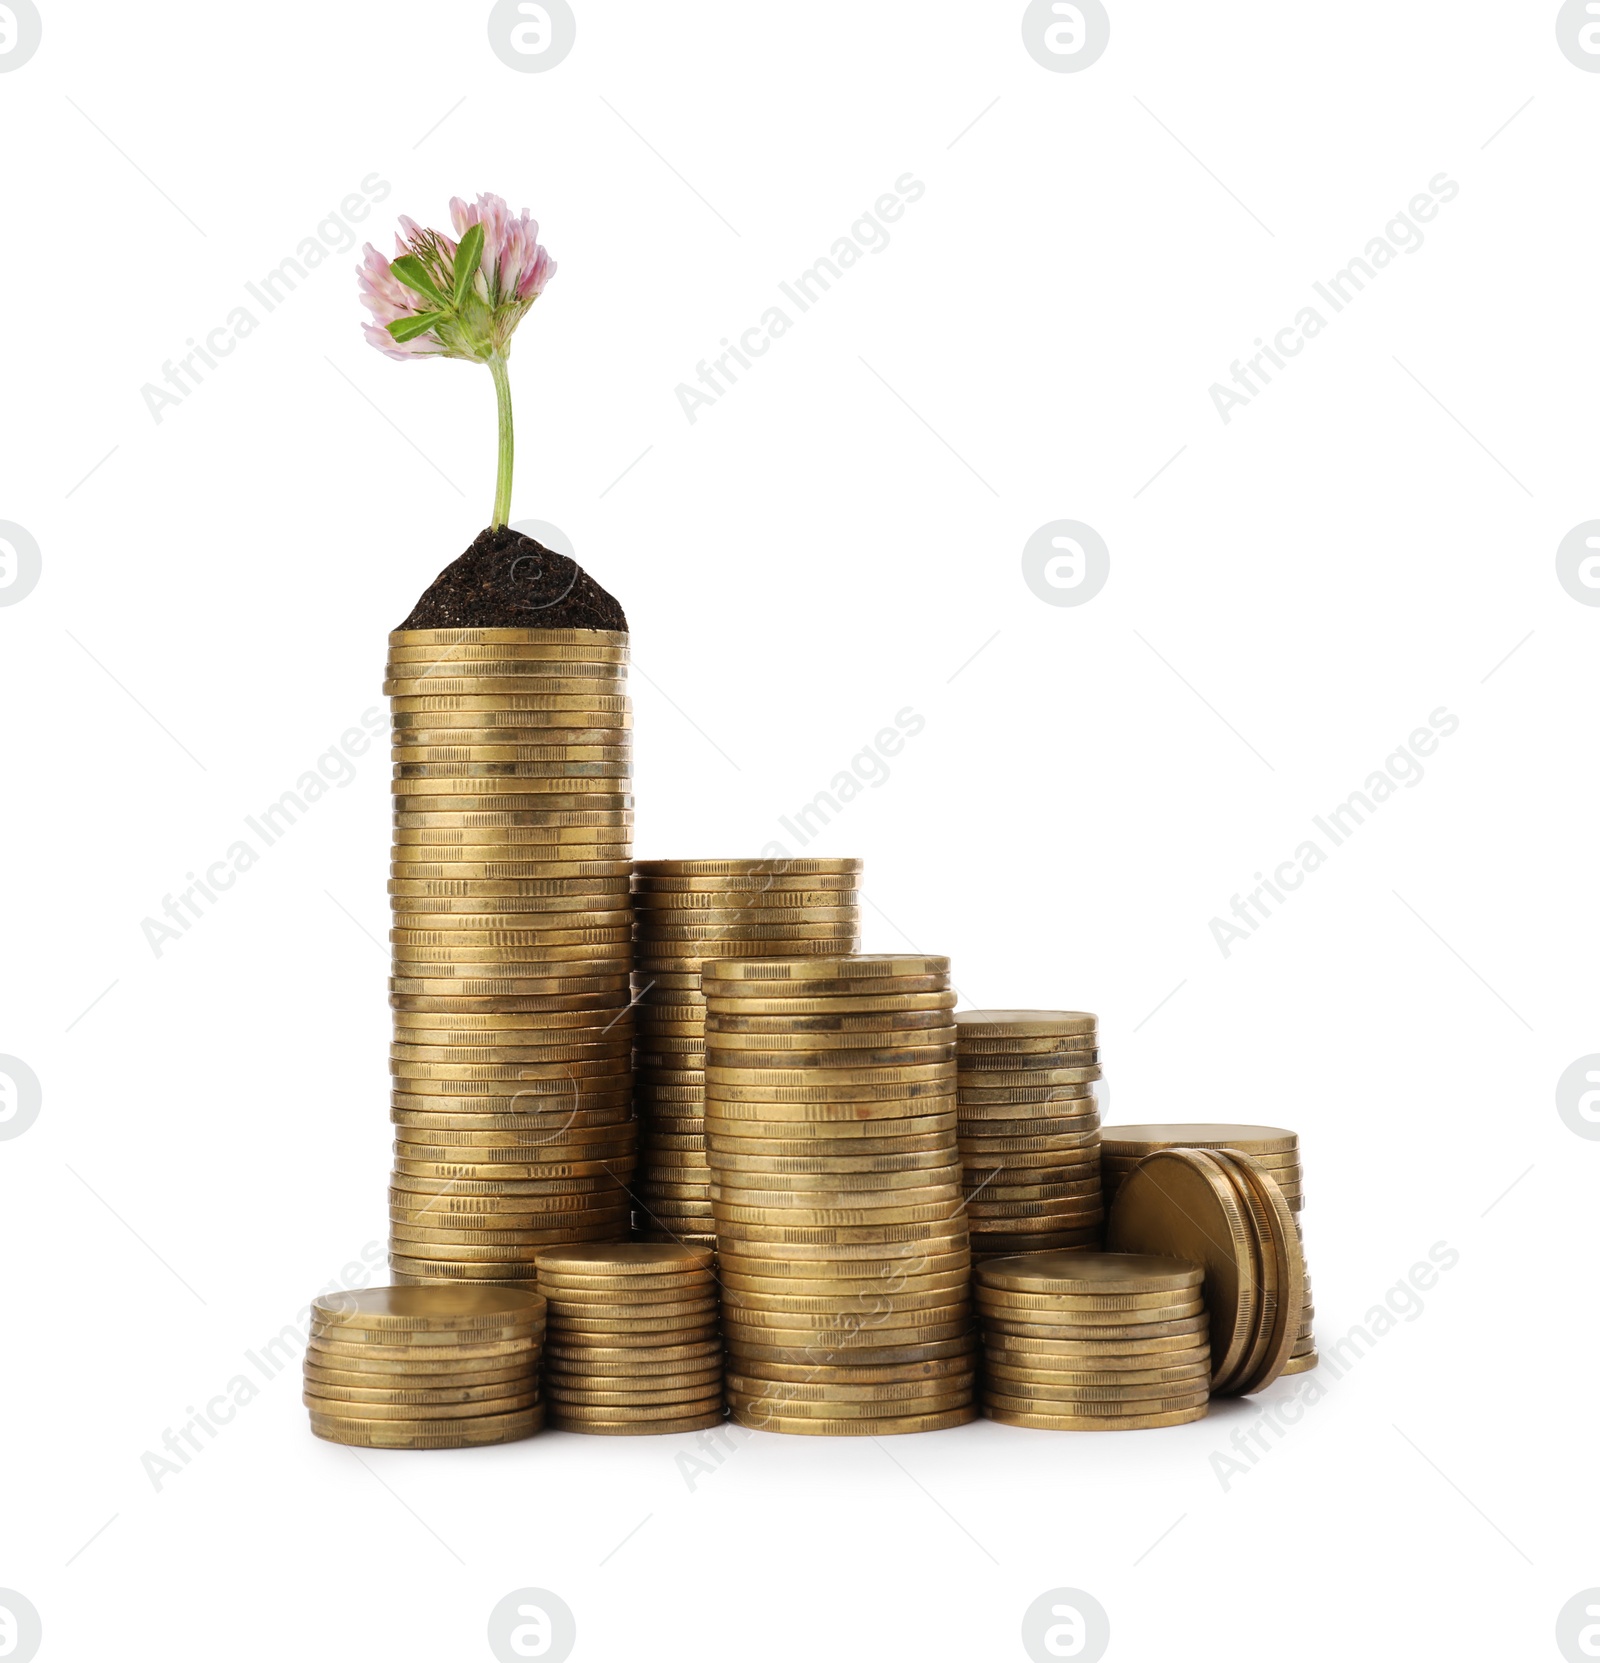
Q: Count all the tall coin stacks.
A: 4